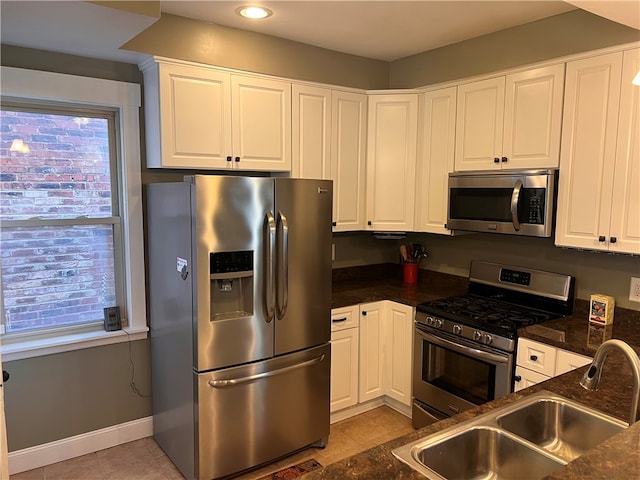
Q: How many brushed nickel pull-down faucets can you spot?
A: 1